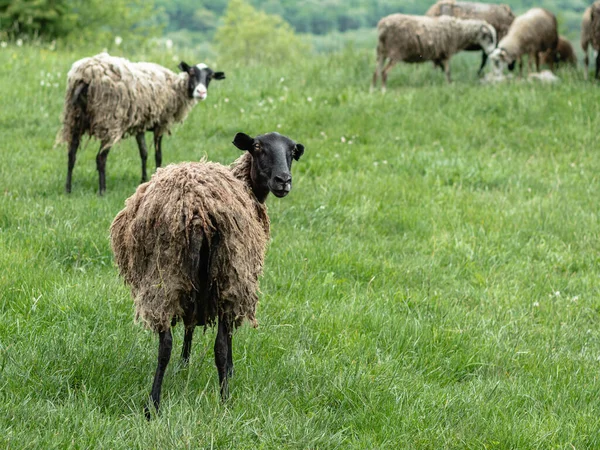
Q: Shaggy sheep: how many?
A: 2